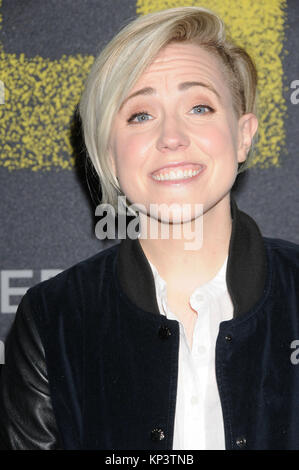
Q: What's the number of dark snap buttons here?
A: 4